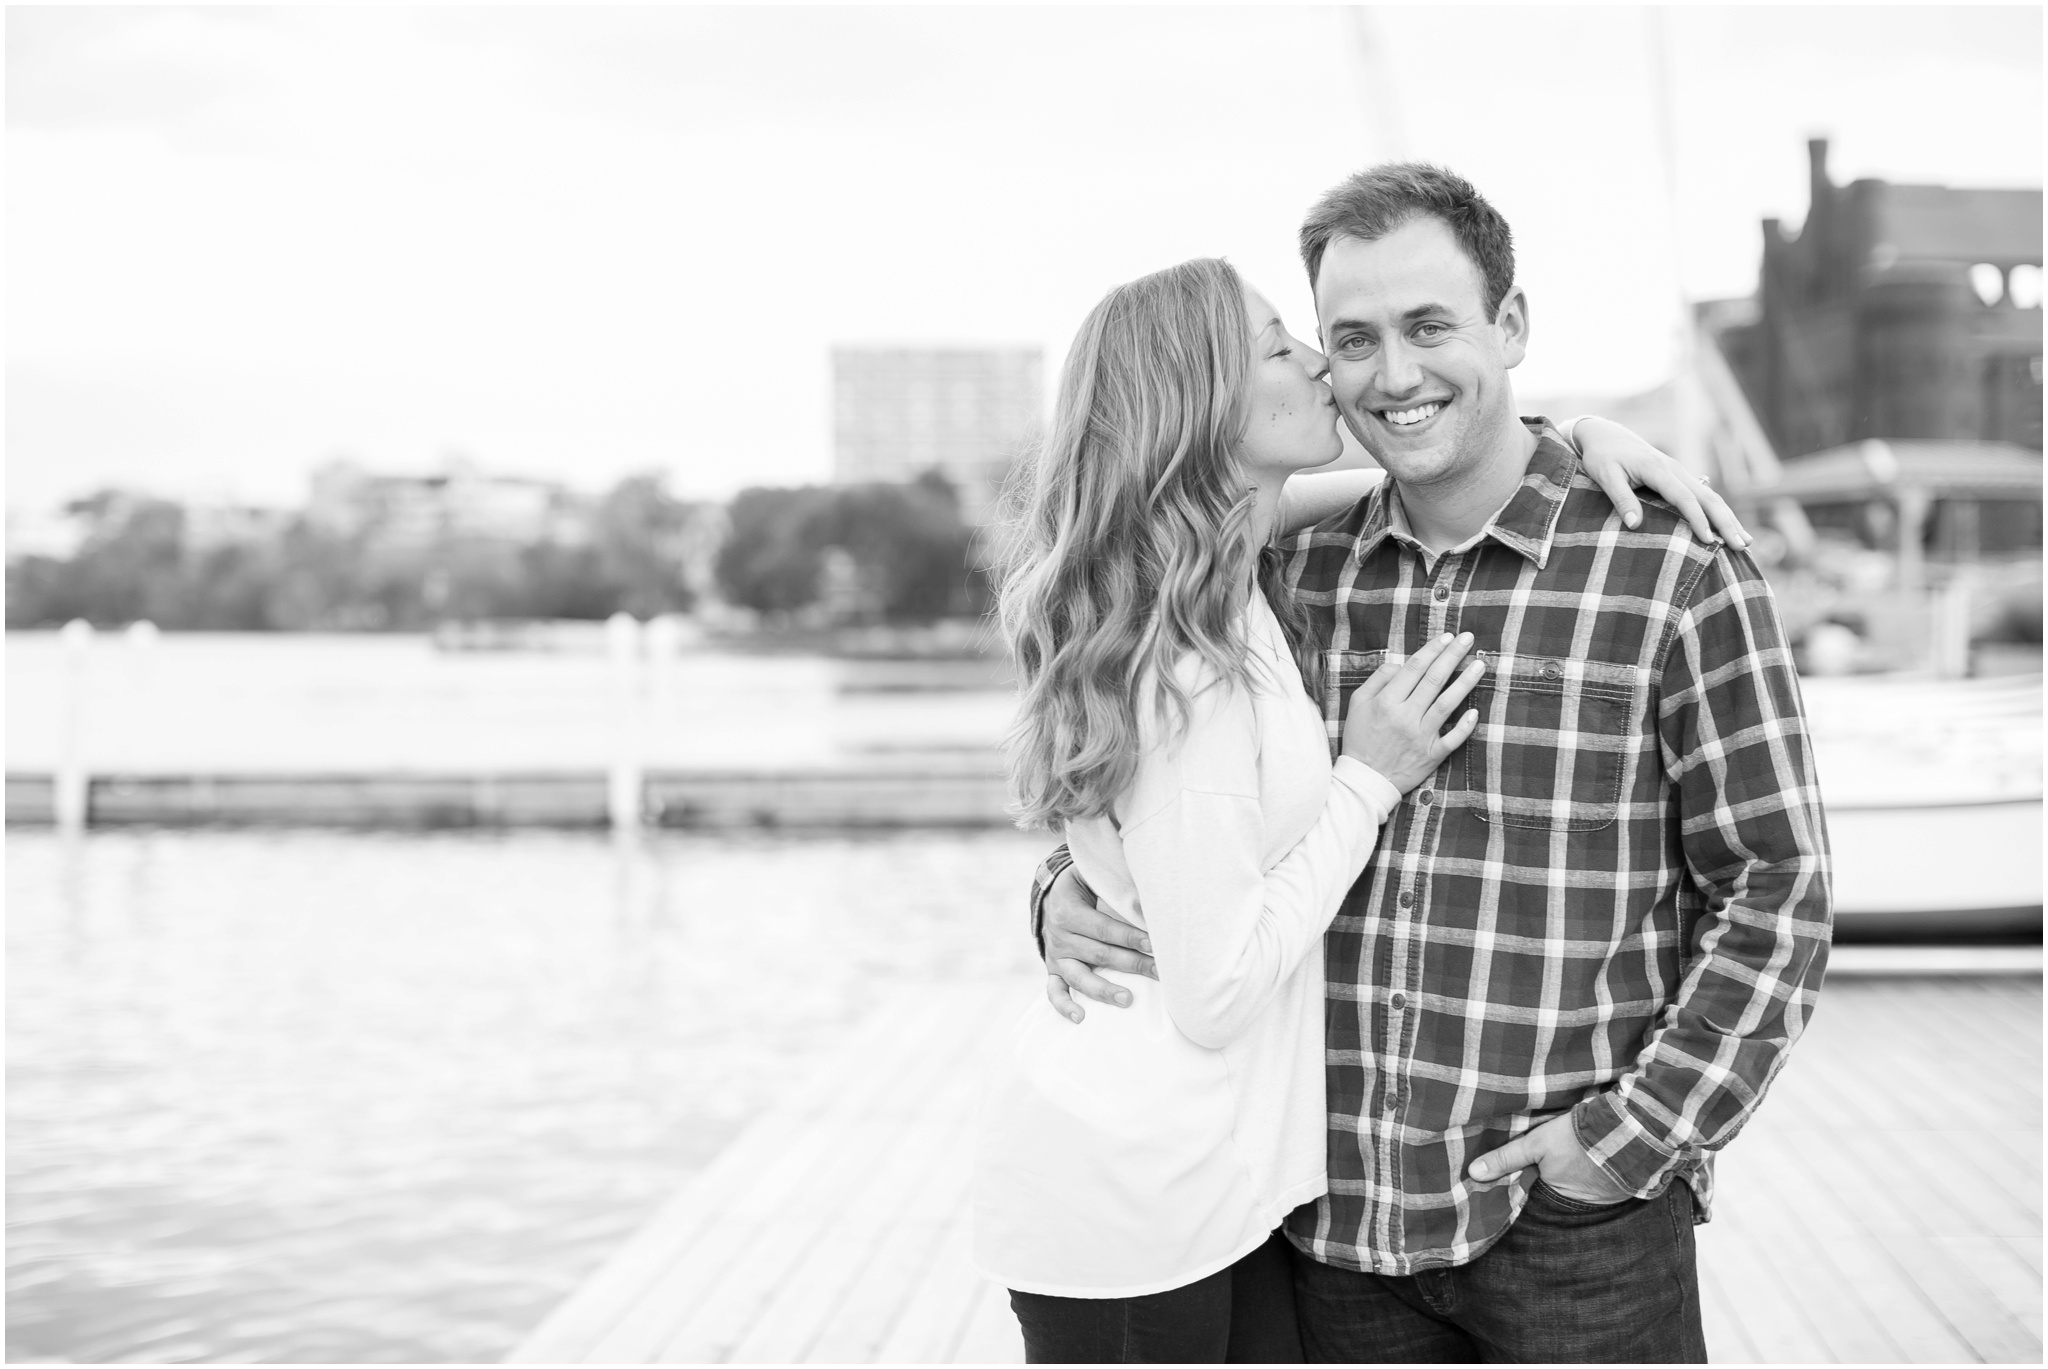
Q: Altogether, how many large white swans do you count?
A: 0